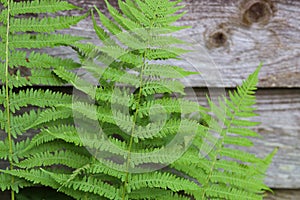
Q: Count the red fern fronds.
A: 0